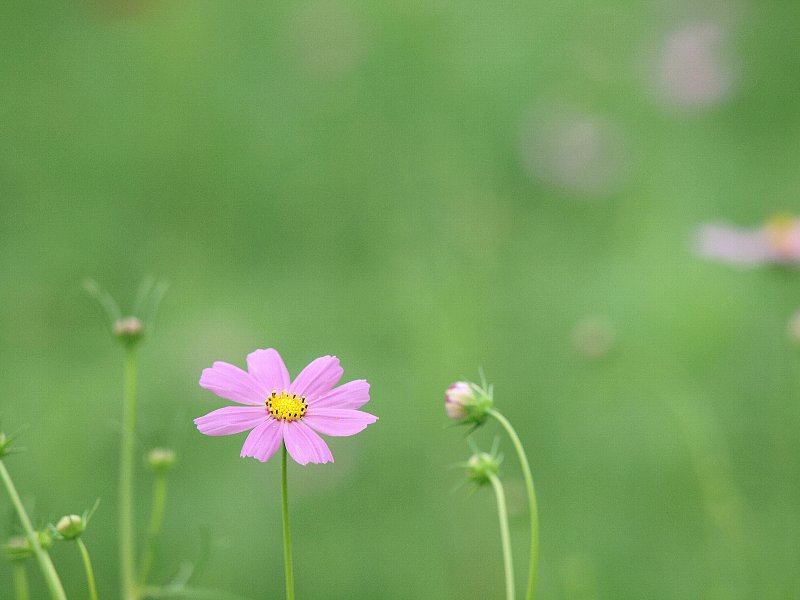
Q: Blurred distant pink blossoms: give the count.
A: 3